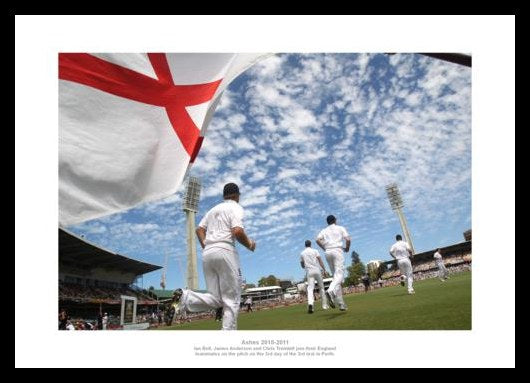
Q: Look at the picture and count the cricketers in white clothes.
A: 5